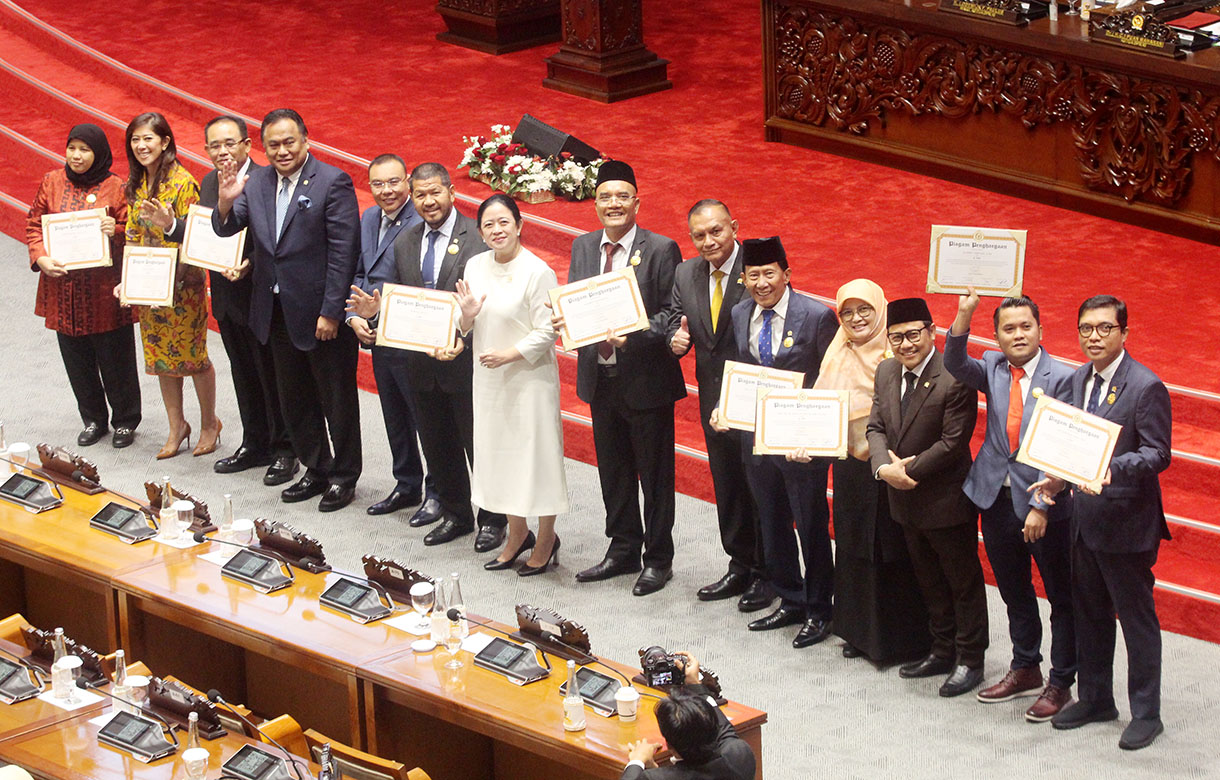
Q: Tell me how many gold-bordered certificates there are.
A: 9